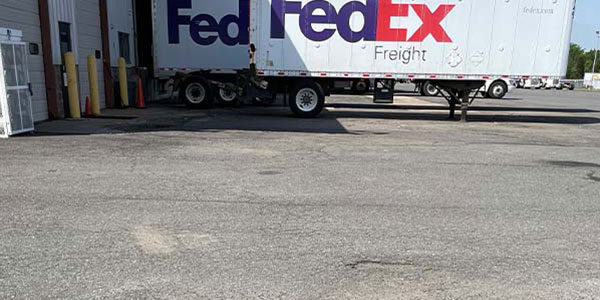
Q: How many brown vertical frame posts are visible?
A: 2